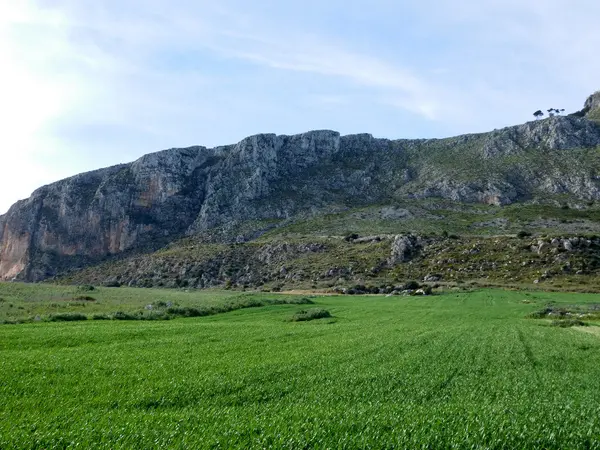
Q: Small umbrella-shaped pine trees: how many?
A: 4